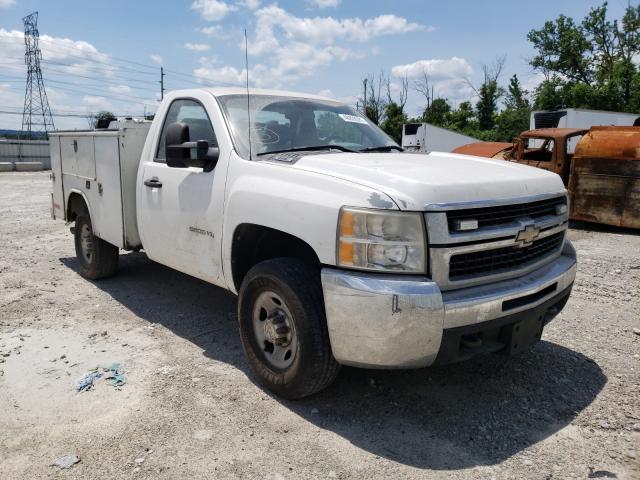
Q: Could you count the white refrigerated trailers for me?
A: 2